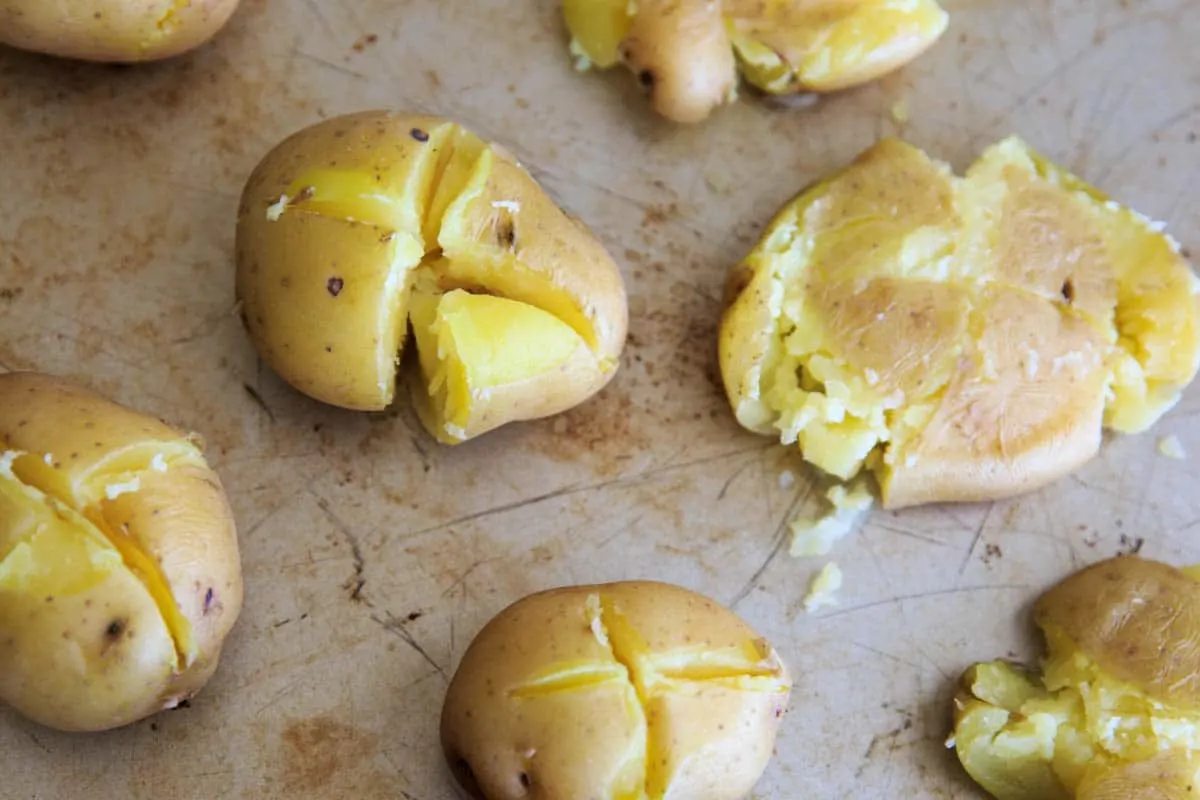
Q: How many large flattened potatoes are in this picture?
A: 1